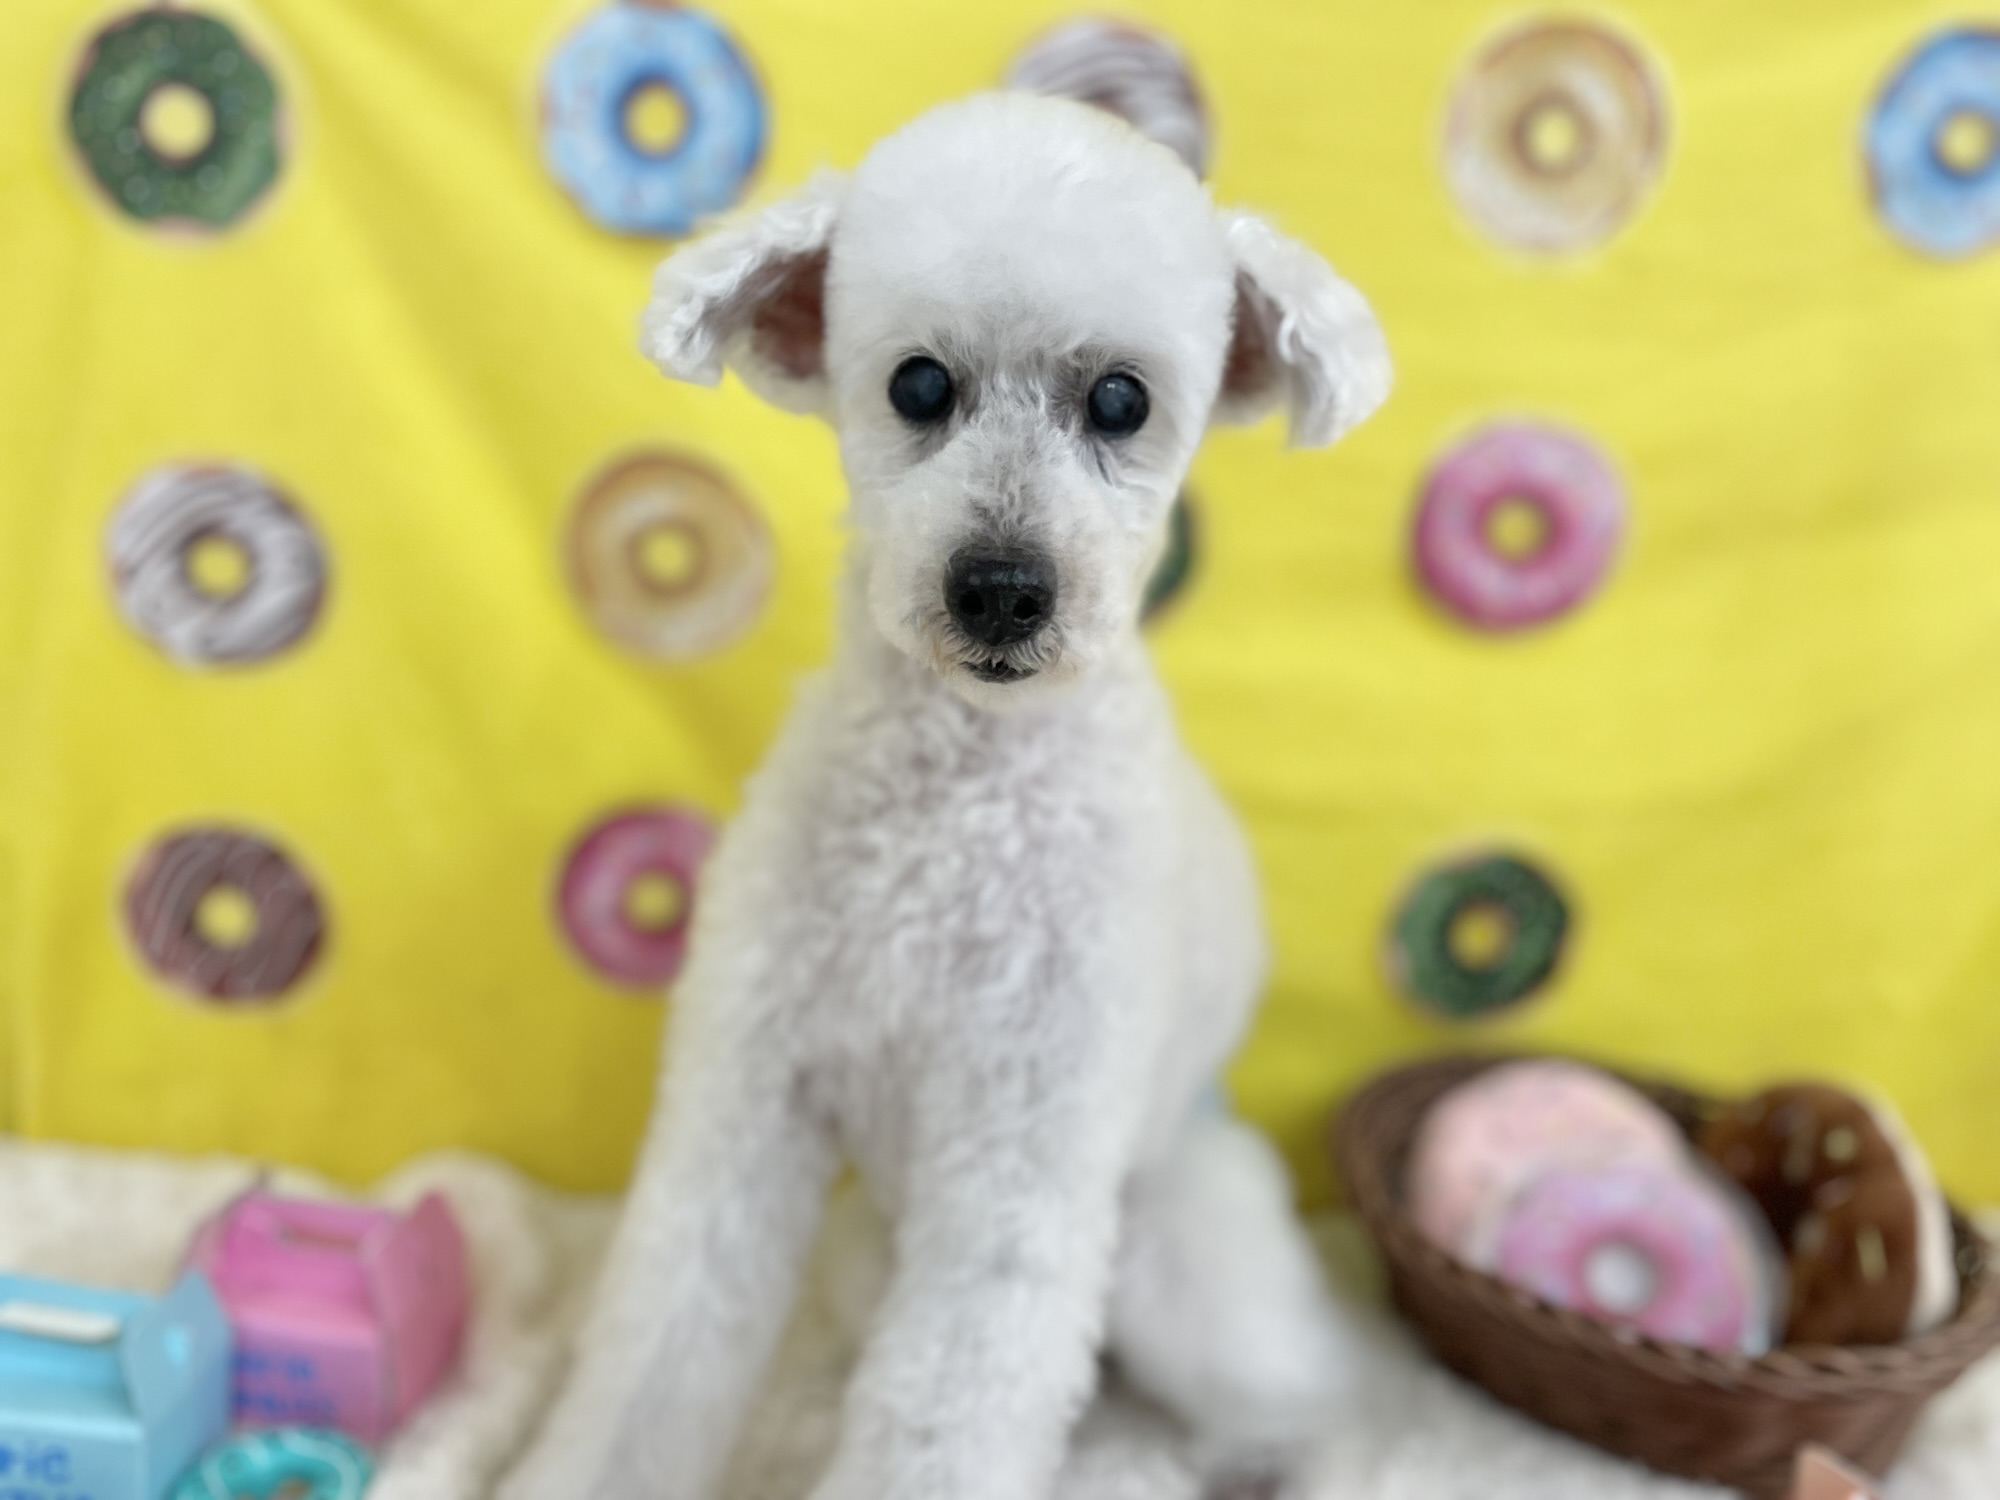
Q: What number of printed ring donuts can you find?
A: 12